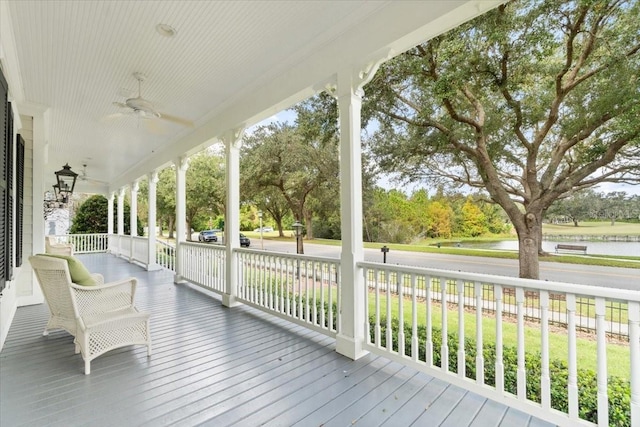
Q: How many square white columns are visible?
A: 7